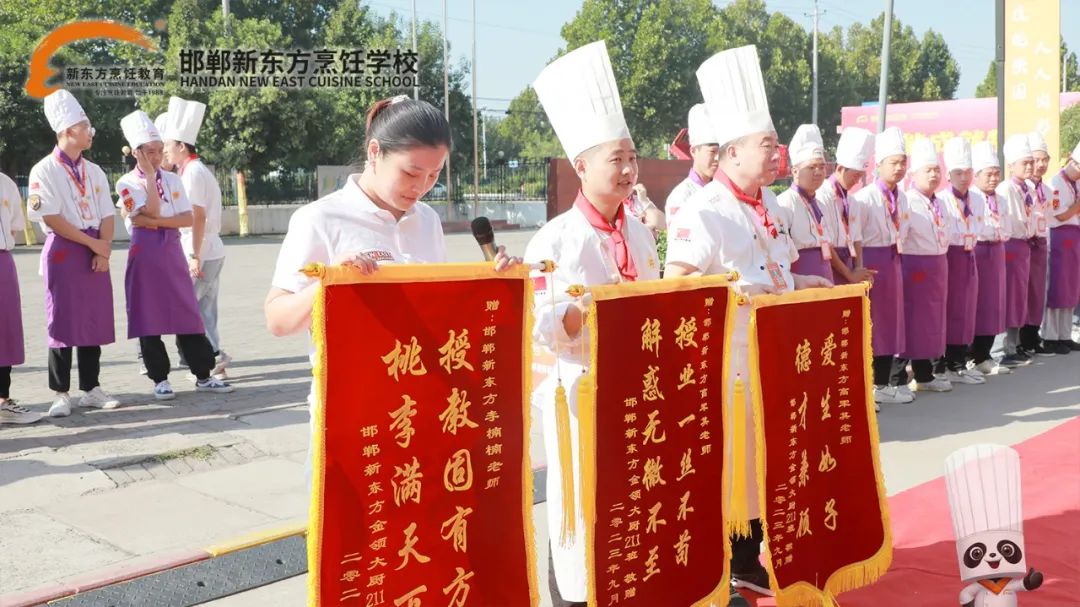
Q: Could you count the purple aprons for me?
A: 12